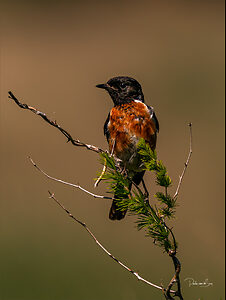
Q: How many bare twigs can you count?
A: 4